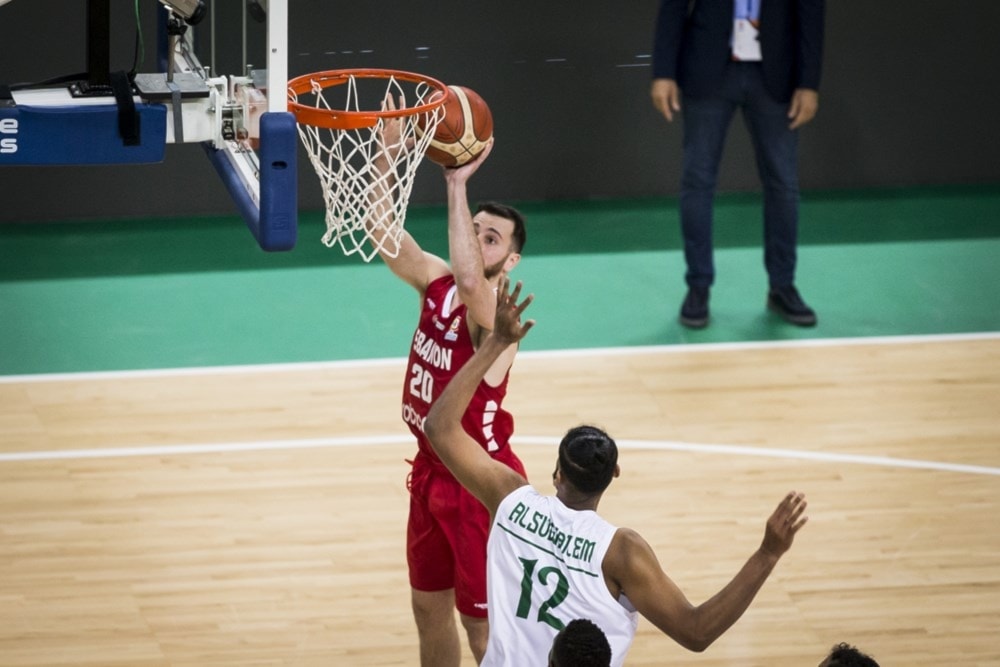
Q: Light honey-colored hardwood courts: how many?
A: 1